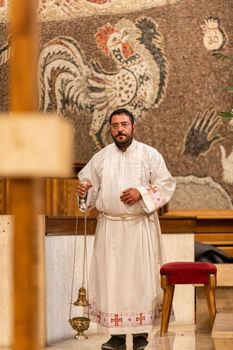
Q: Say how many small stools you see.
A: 1